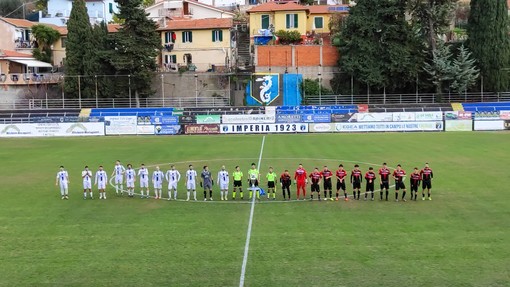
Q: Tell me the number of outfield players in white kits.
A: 10